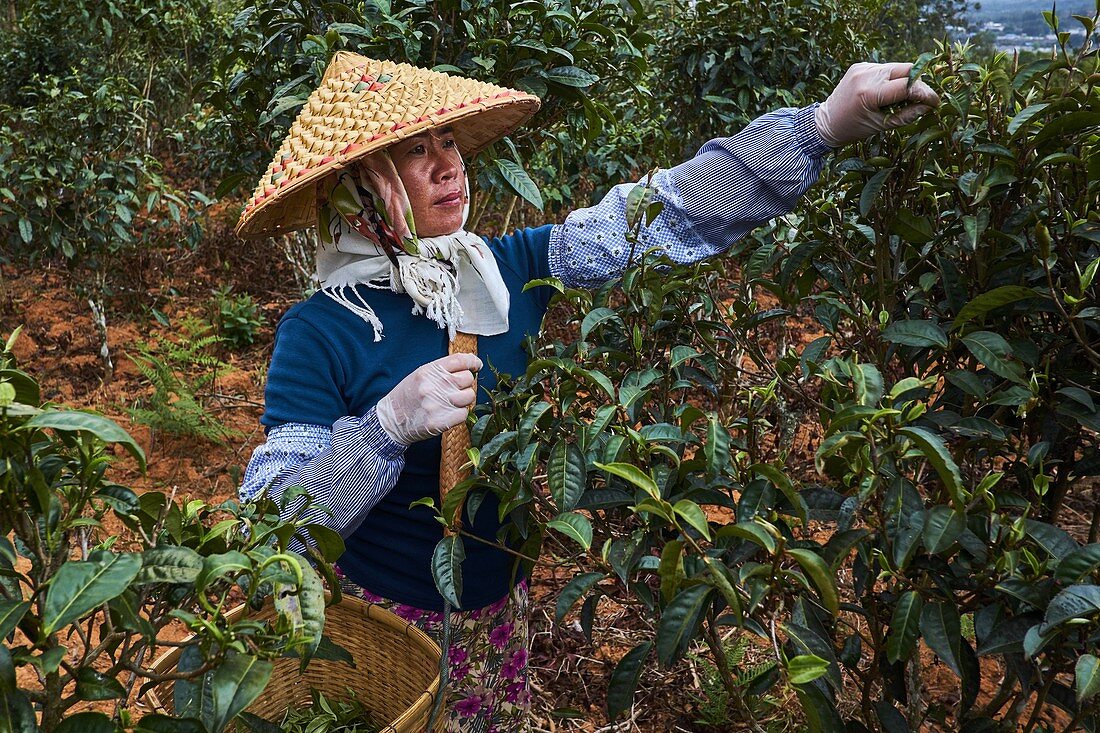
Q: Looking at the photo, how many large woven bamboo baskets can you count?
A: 1